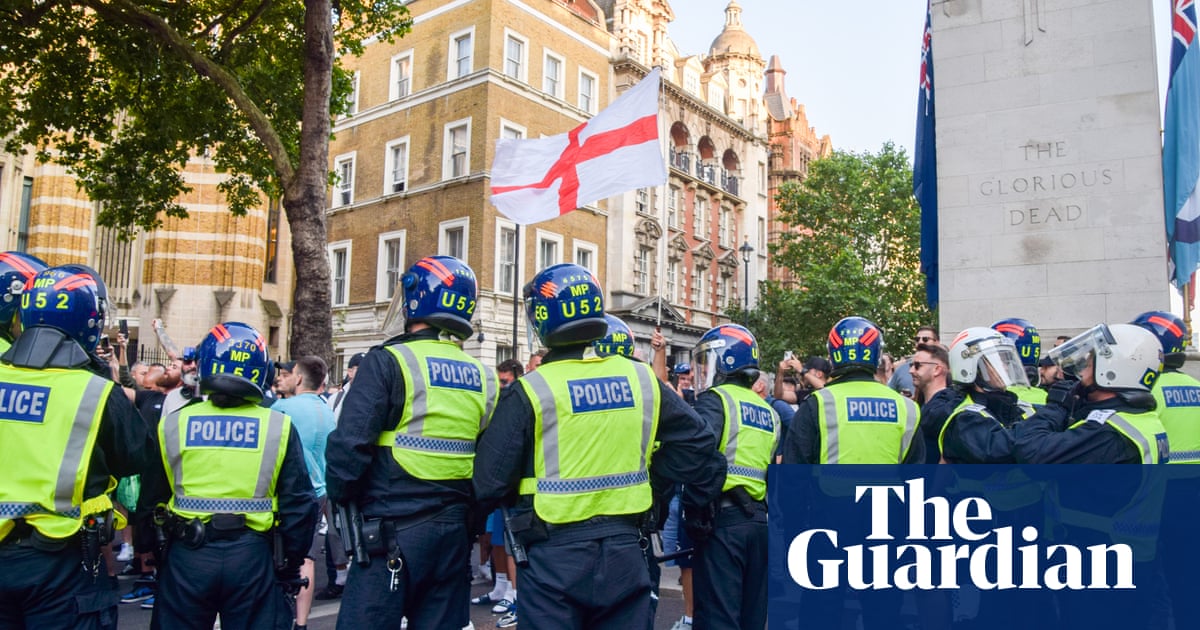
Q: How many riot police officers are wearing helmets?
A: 12